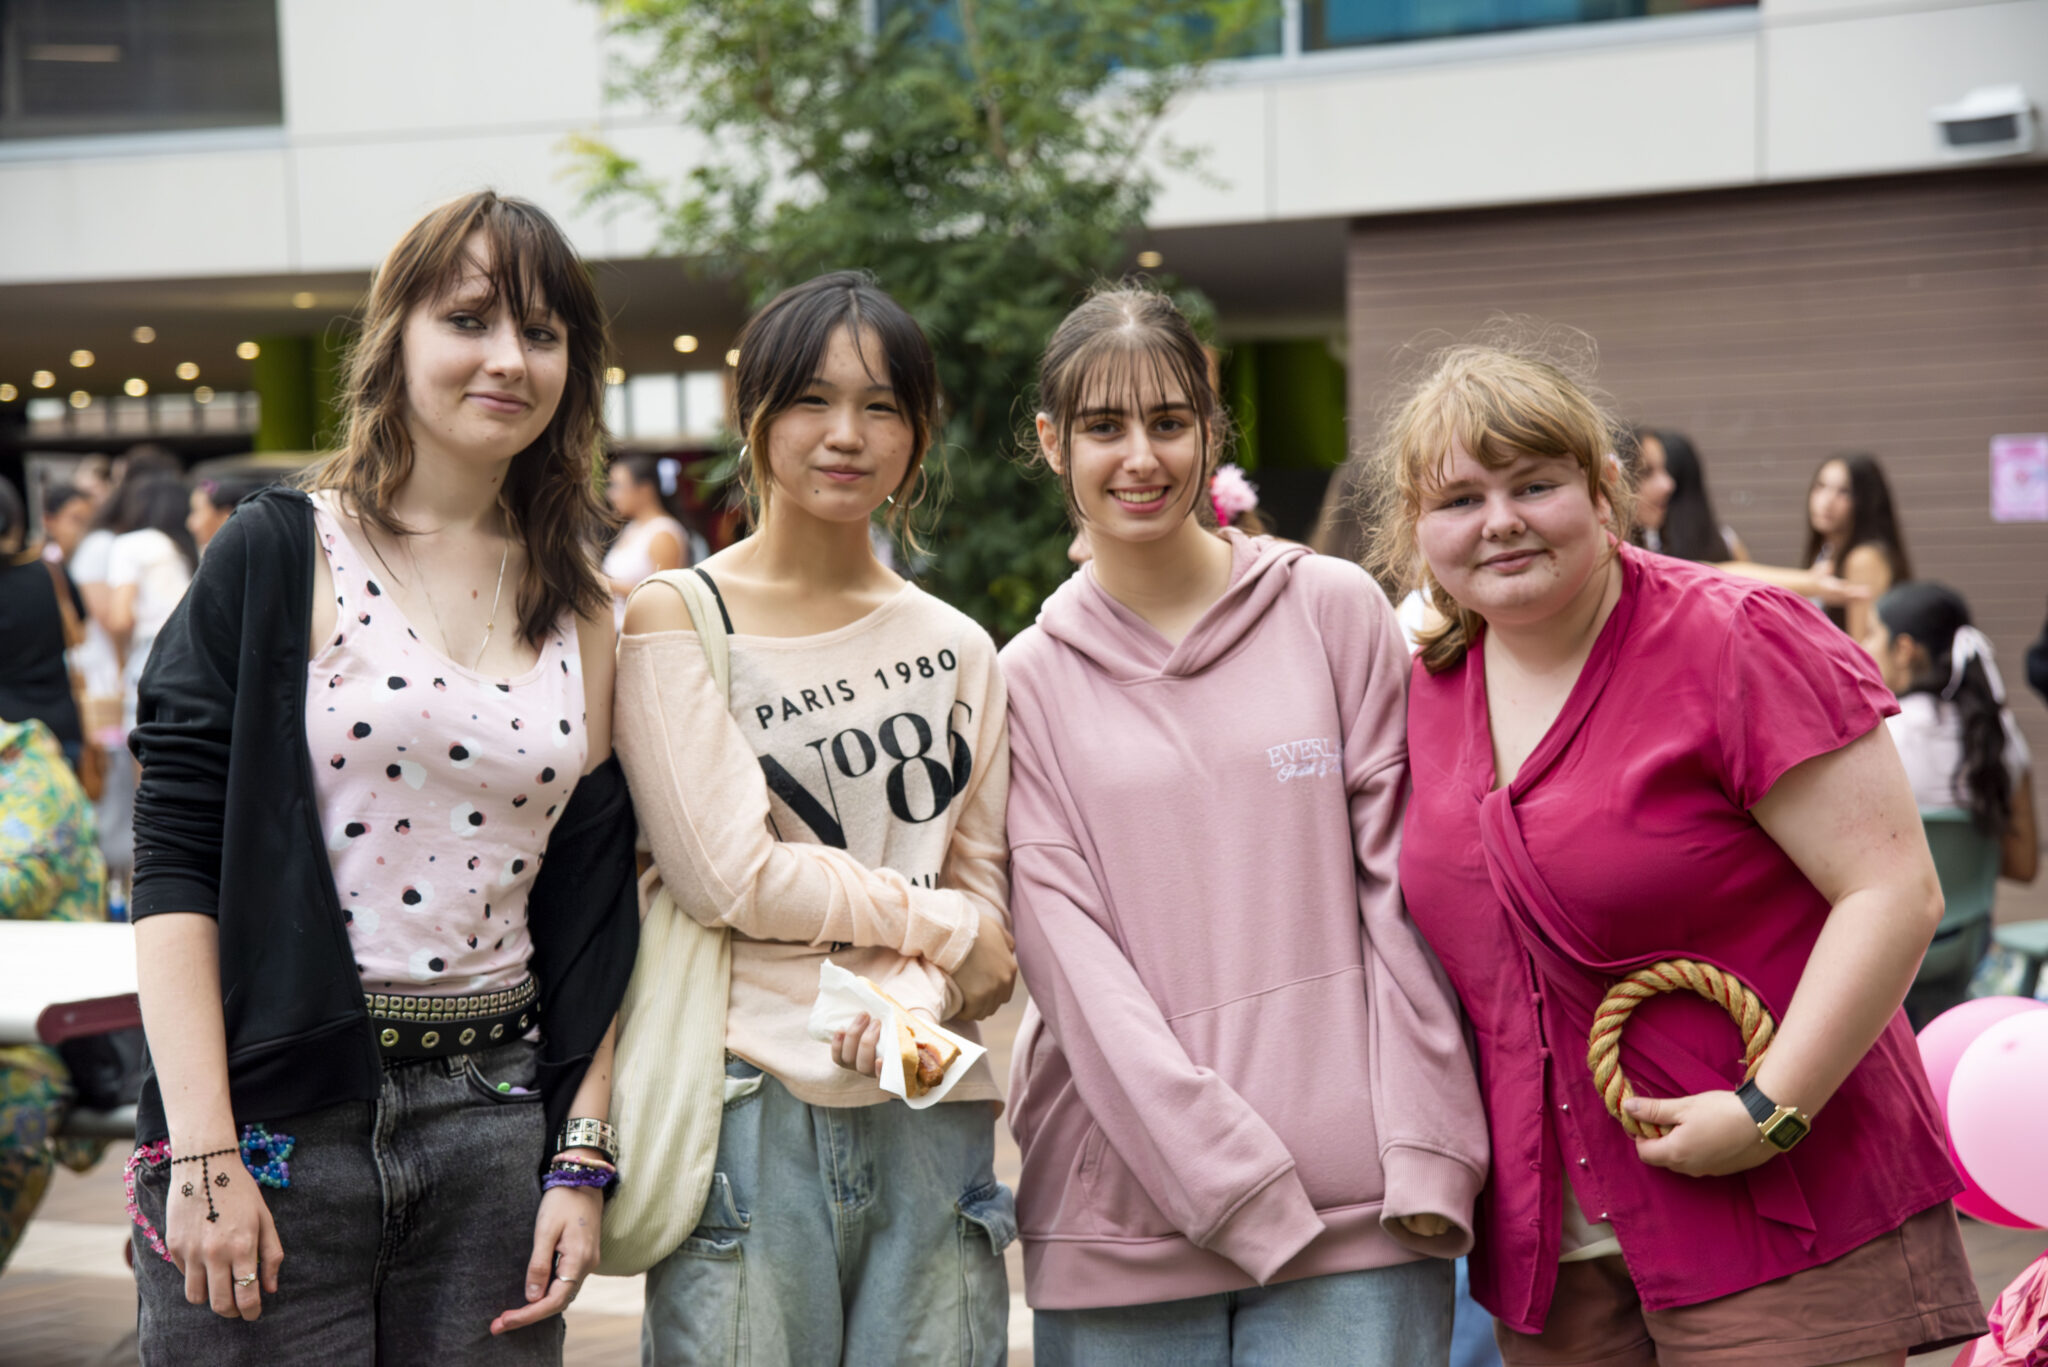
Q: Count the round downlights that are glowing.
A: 14